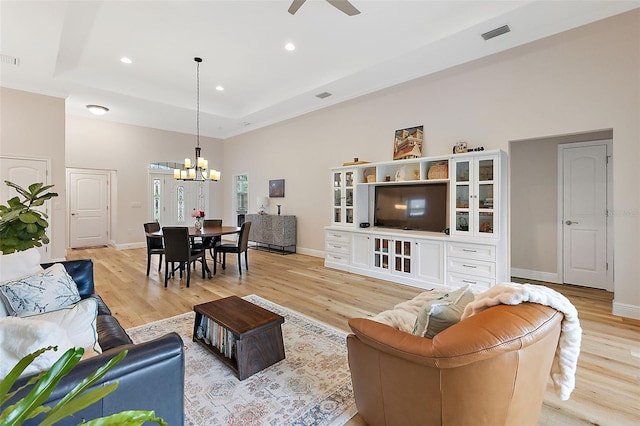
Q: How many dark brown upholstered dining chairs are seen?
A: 4